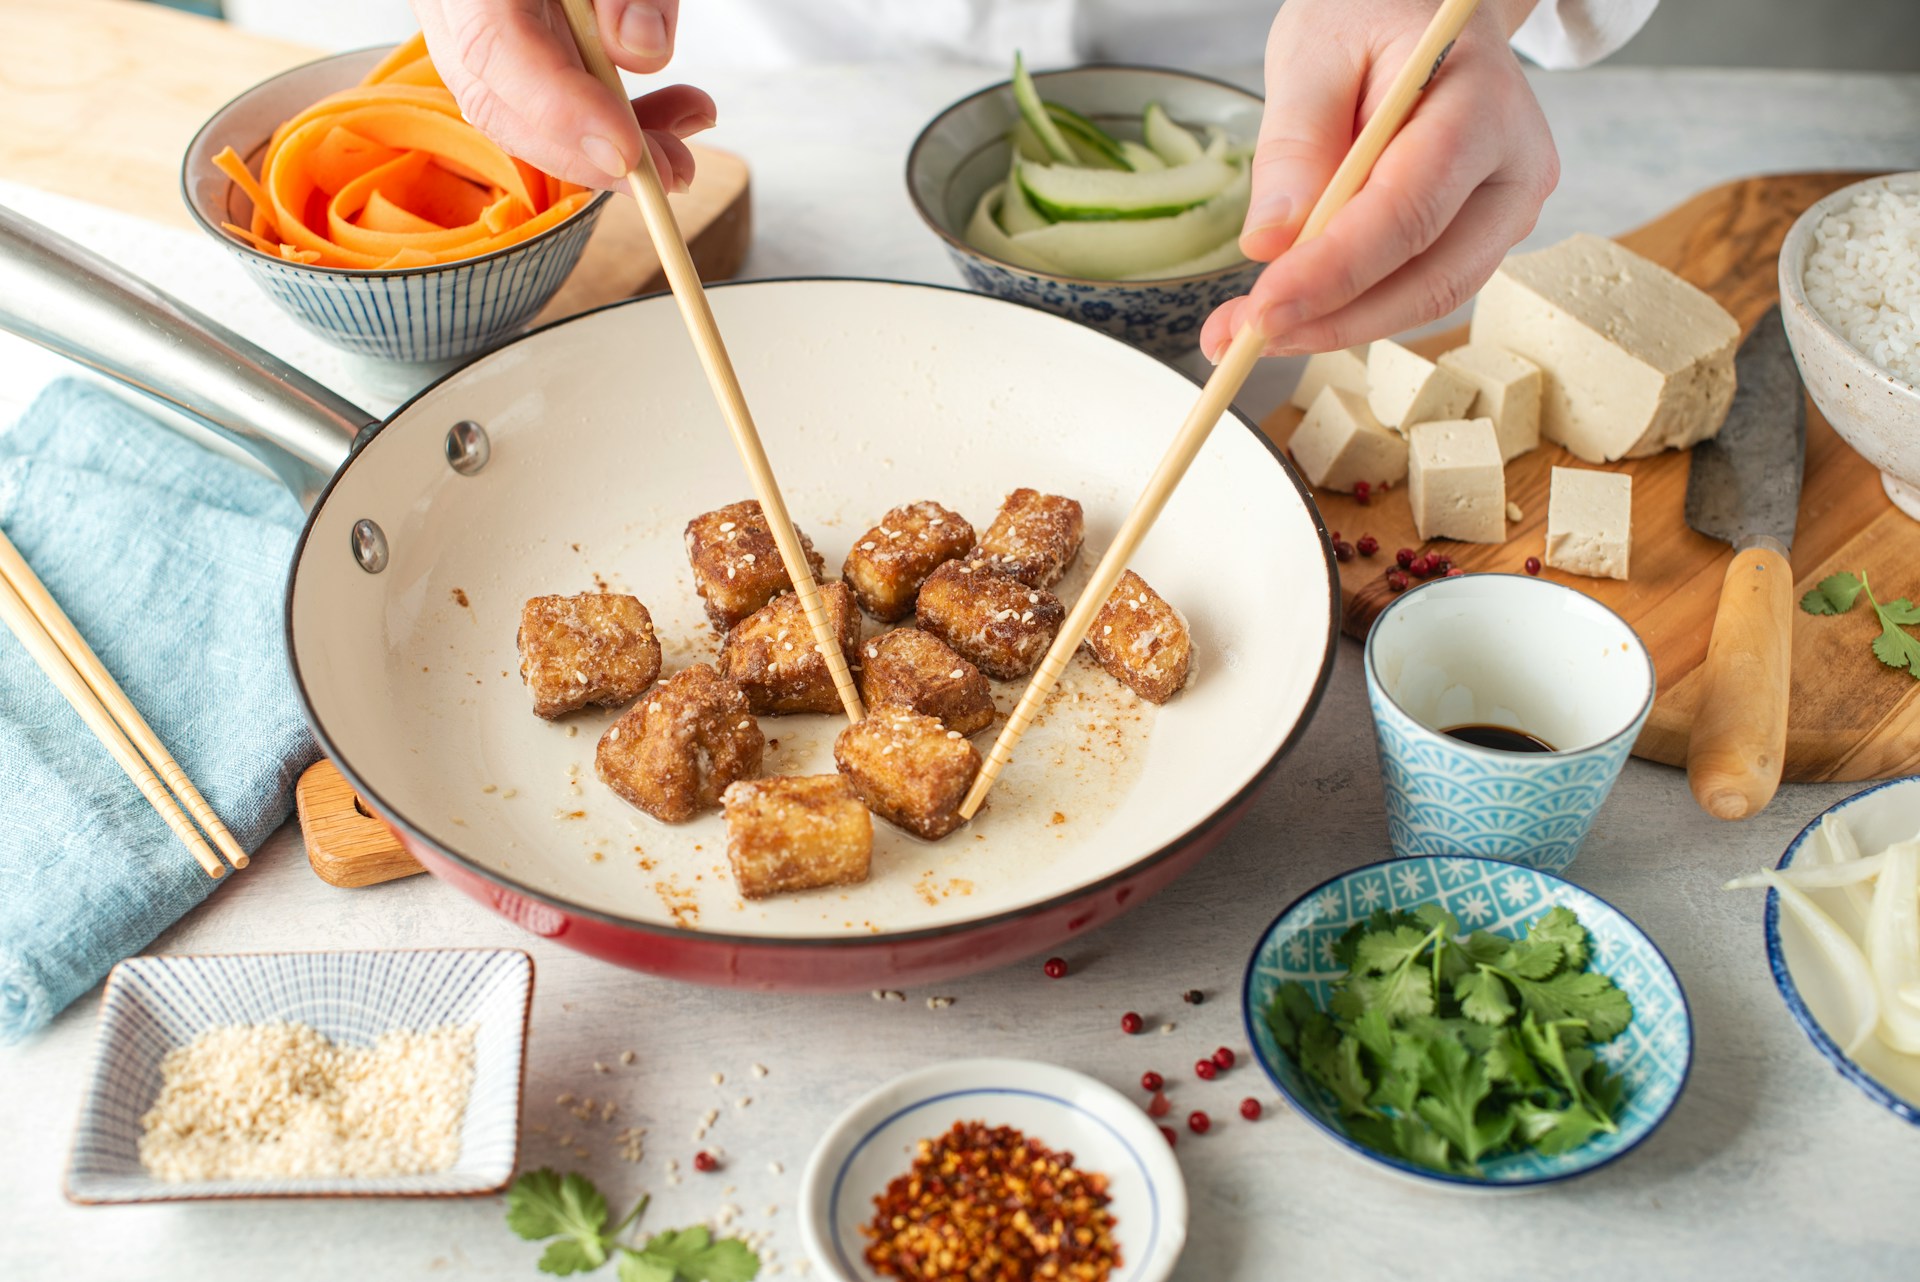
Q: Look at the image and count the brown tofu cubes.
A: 11